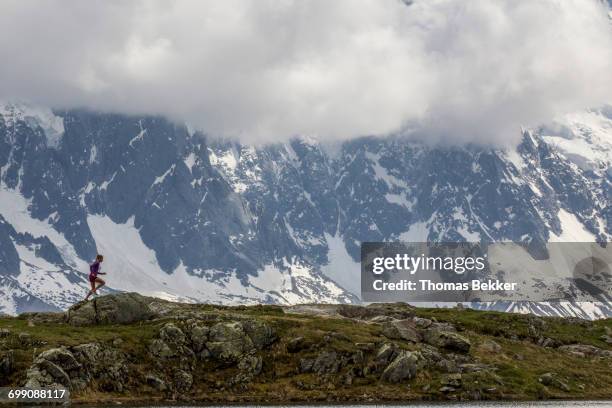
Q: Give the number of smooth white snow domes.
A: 0